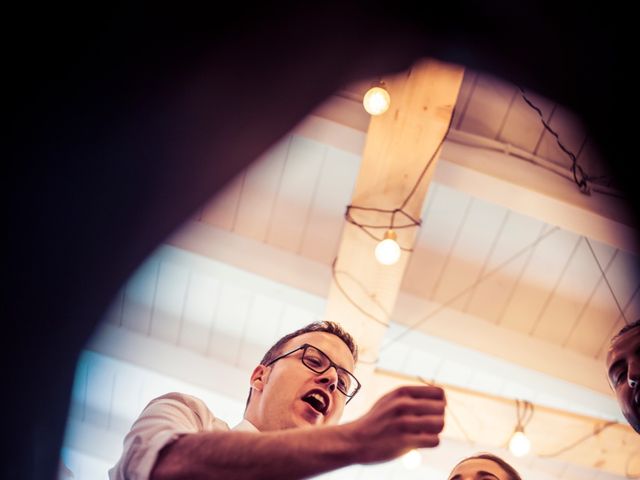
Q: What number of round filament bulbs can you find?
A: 4